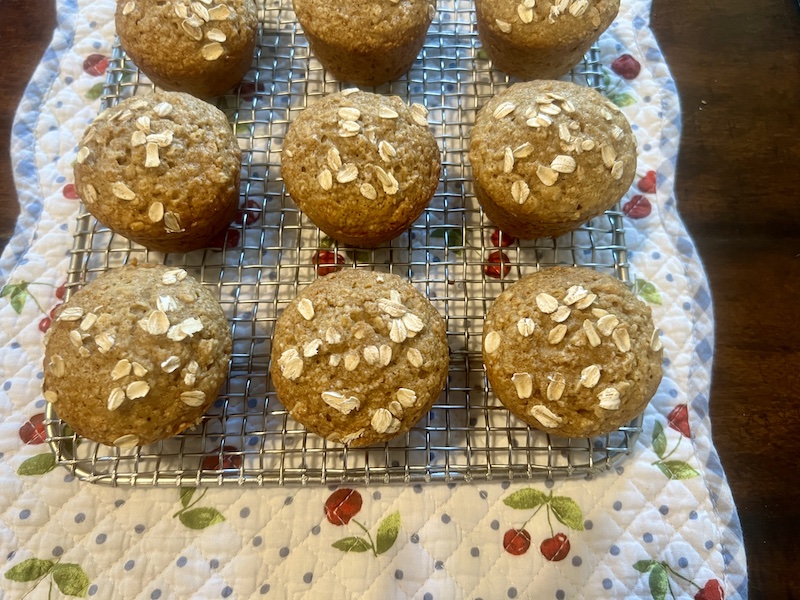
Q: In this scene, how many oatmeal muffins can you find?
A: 9